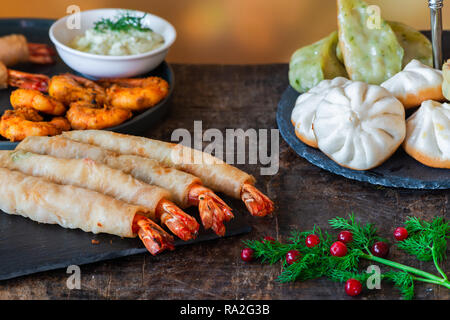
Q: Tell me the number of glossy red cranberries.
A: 9